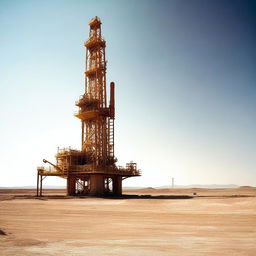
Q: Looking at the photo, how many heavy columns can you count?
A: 3